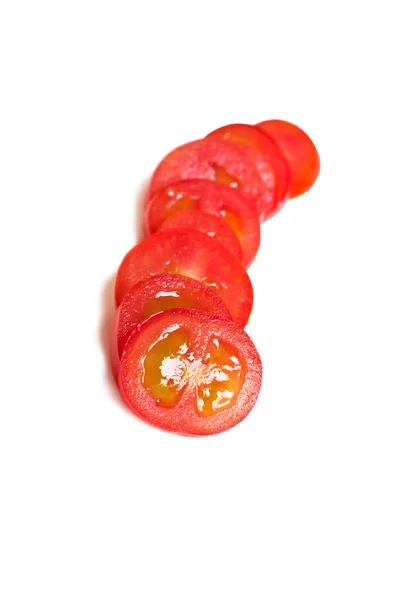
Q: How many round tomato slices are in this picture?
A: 8